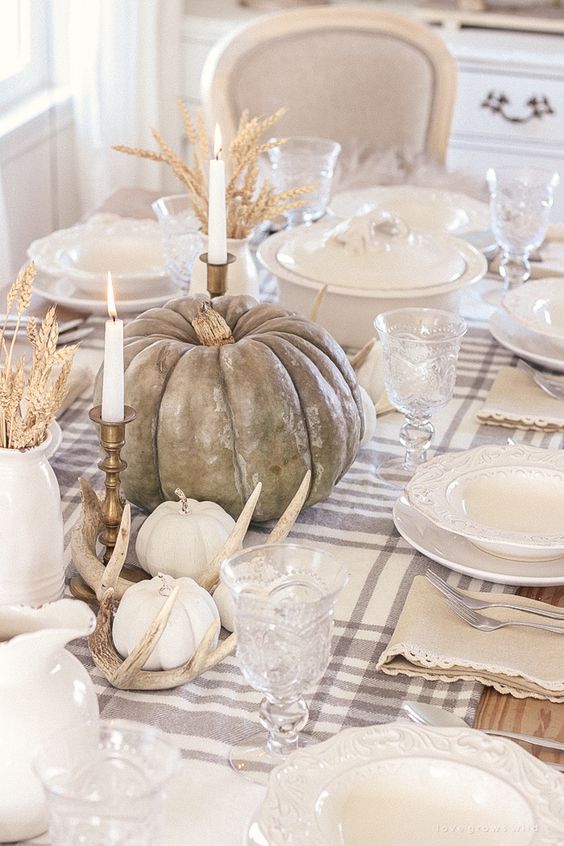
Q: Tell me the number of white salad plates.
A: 5